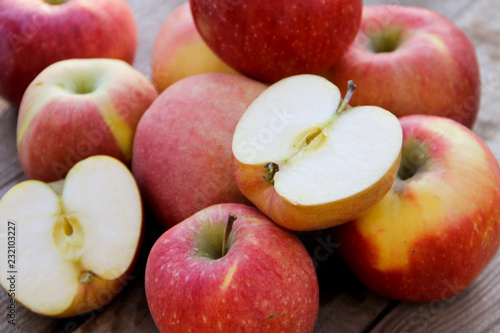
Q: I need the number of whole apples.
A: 8